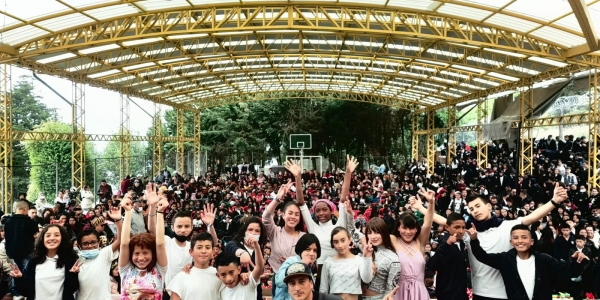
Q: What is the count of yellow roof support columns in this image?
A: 12